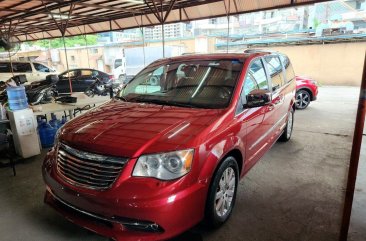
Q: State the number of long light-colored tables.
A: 1